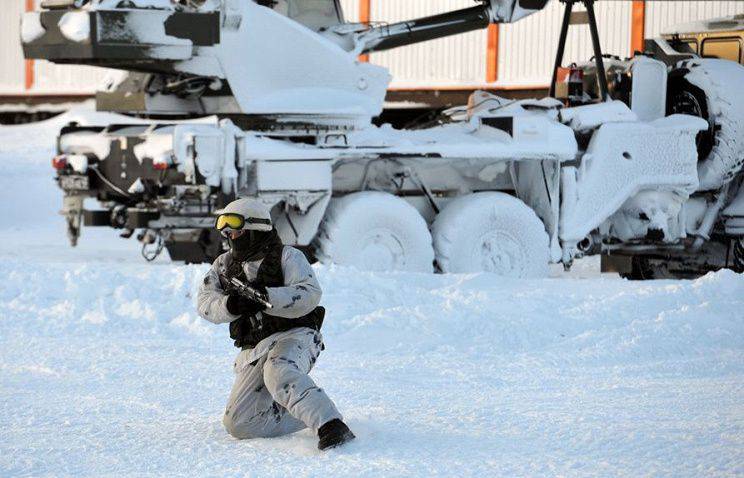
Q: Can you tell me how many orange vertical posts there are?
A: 4